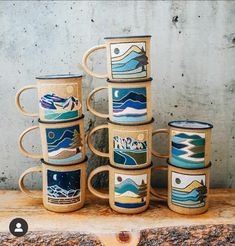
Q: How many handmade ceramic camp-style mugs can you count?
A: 9